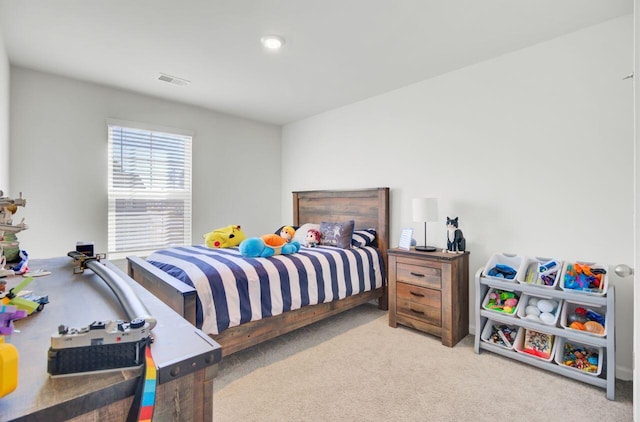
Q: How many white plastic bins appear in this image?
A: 9